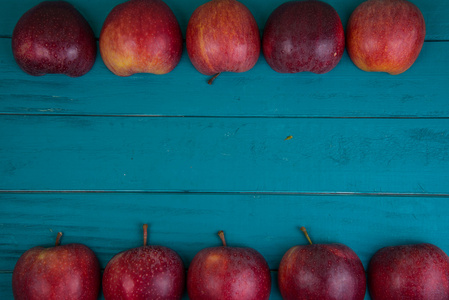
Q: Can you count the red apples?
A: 10